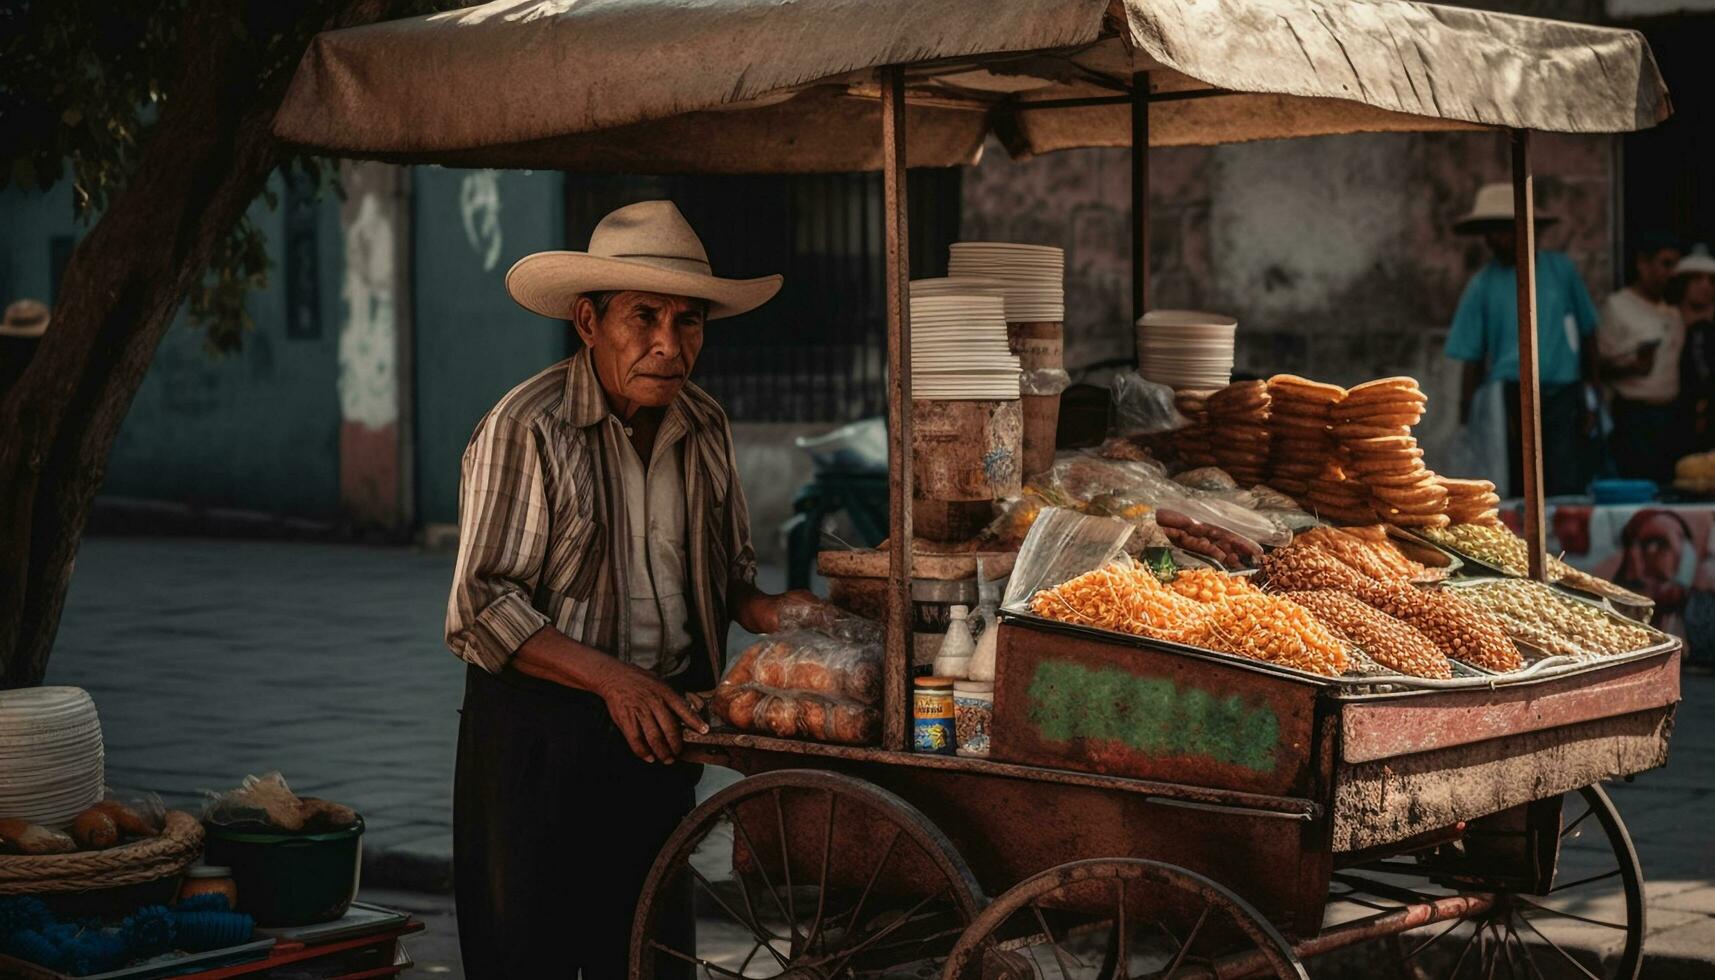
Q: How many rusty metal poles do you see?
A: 3